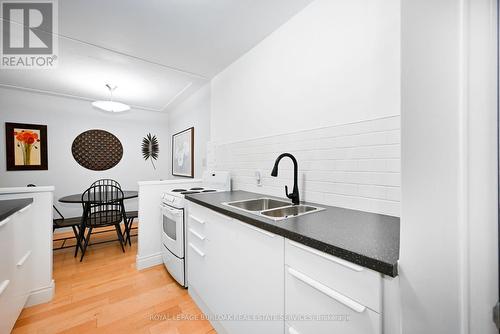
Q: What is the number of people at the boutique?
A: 0